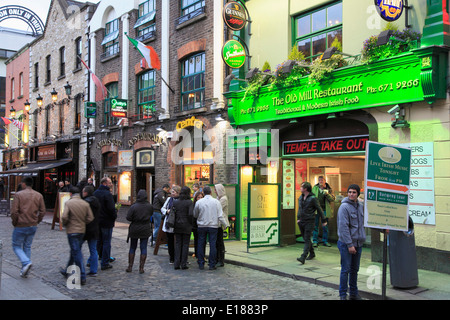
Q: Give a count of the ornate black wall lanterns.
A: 5